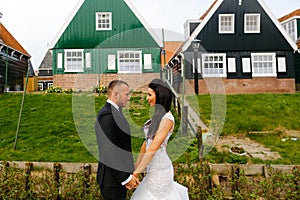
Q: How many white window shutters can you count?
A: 8